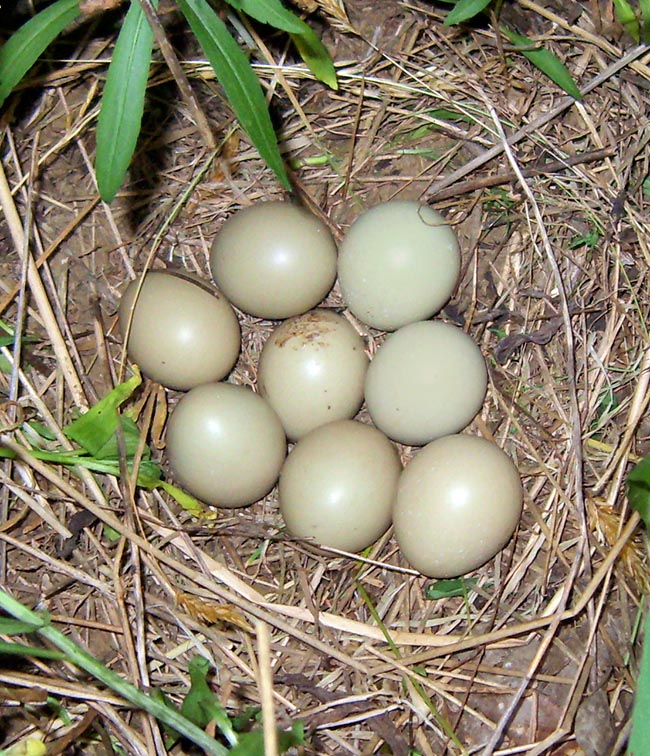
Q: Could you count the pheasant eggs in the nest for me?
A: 8